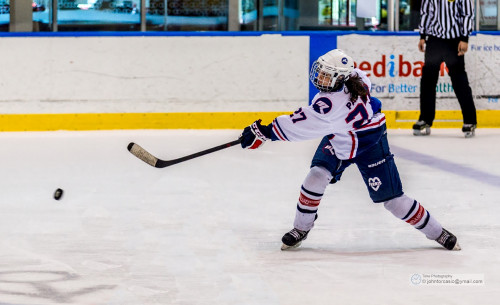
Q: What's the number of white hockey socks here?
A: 2